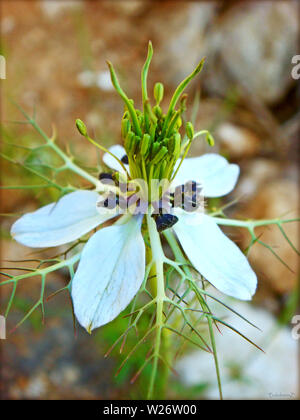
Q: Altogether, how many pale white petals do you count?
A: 5